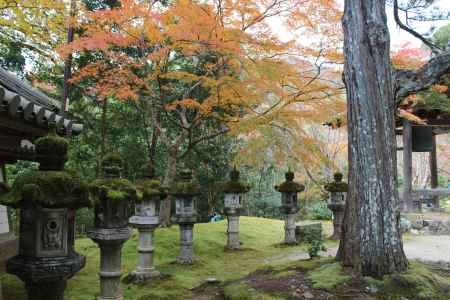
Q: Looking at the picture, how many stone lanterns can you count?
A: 7